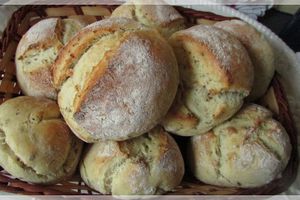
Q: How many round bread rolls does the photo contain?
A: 8